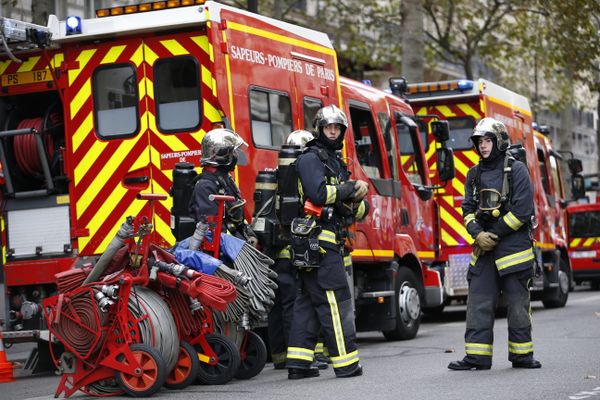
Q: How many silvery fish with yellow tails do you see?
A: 0